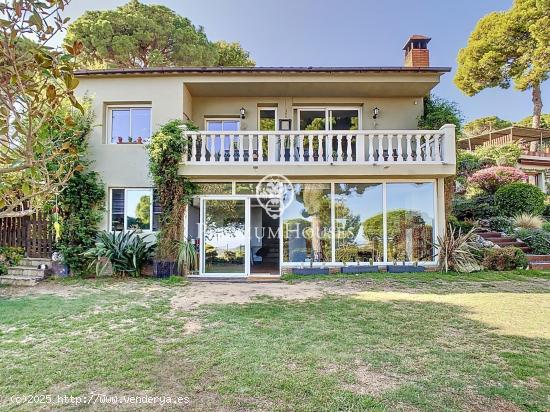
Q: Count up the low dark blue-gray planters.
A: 3